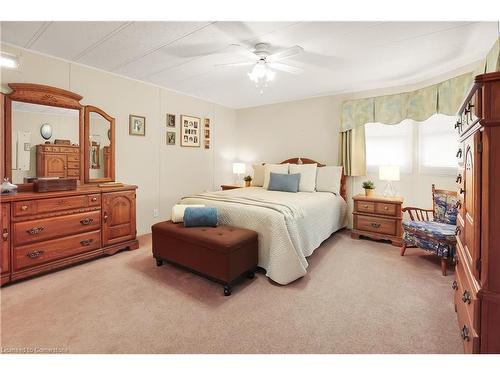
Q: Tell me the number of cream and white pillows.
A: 4